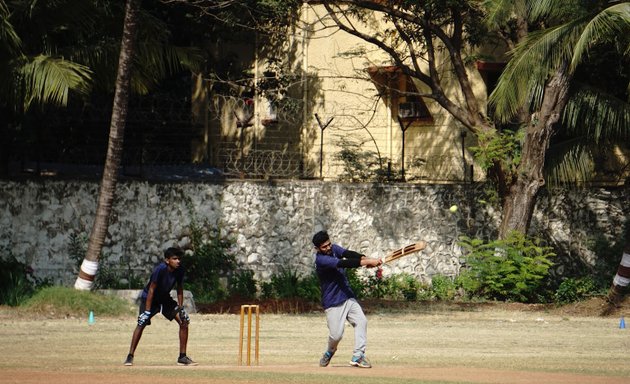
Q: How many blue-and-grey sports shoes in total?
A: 2